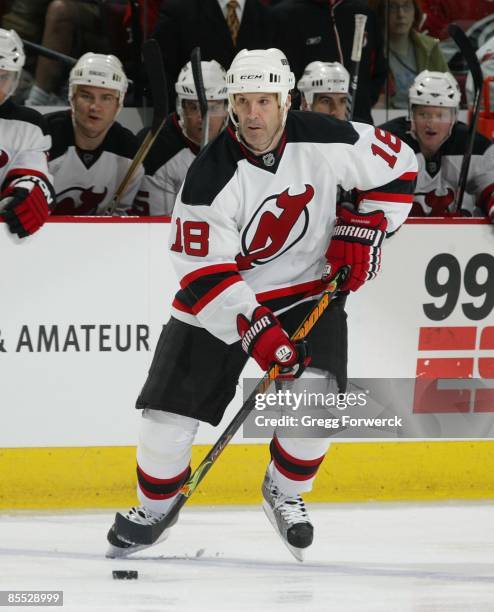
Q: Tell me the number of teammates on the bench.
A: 5